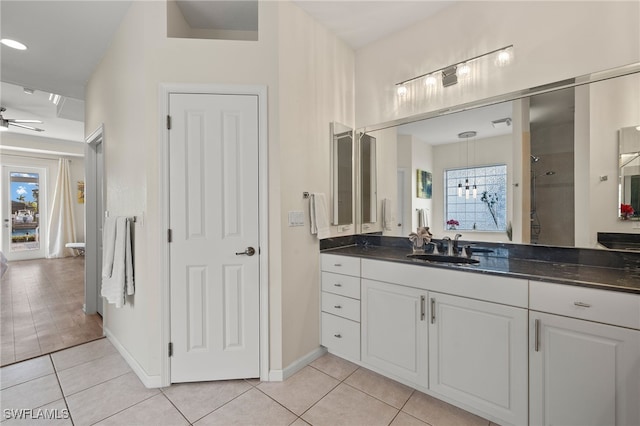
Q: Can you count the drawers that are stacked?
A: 4